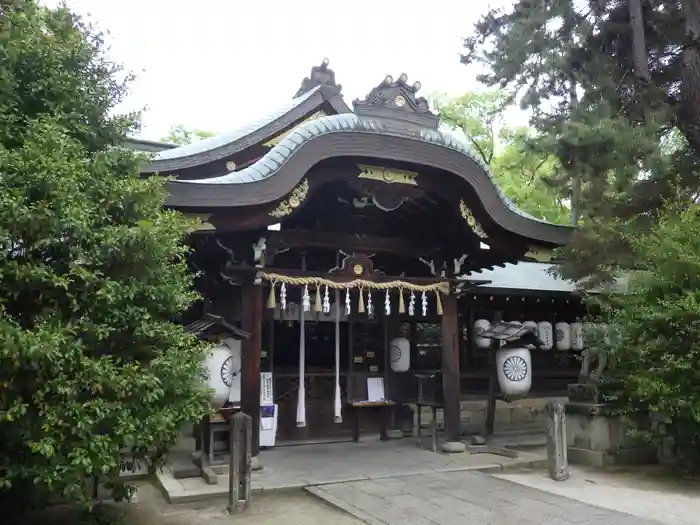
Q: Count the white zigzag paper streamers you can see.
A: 8